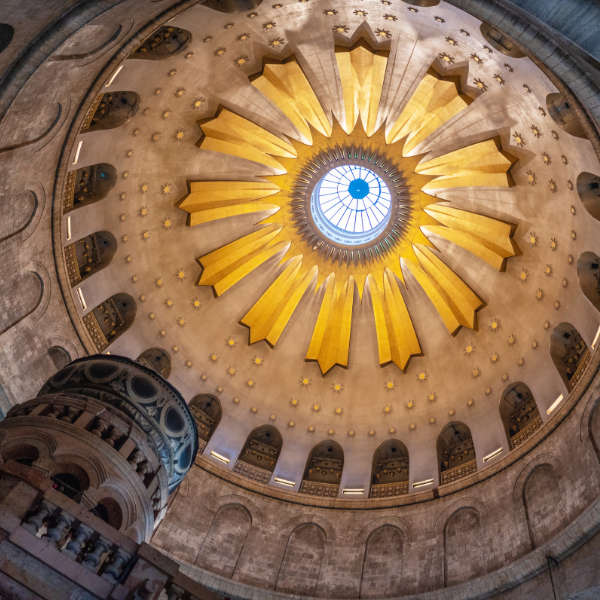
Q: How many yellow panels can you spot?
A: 12